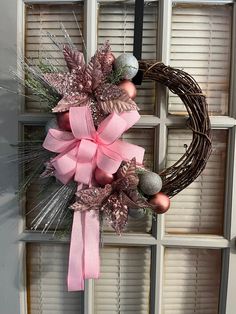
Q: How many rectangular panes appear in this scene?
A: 9